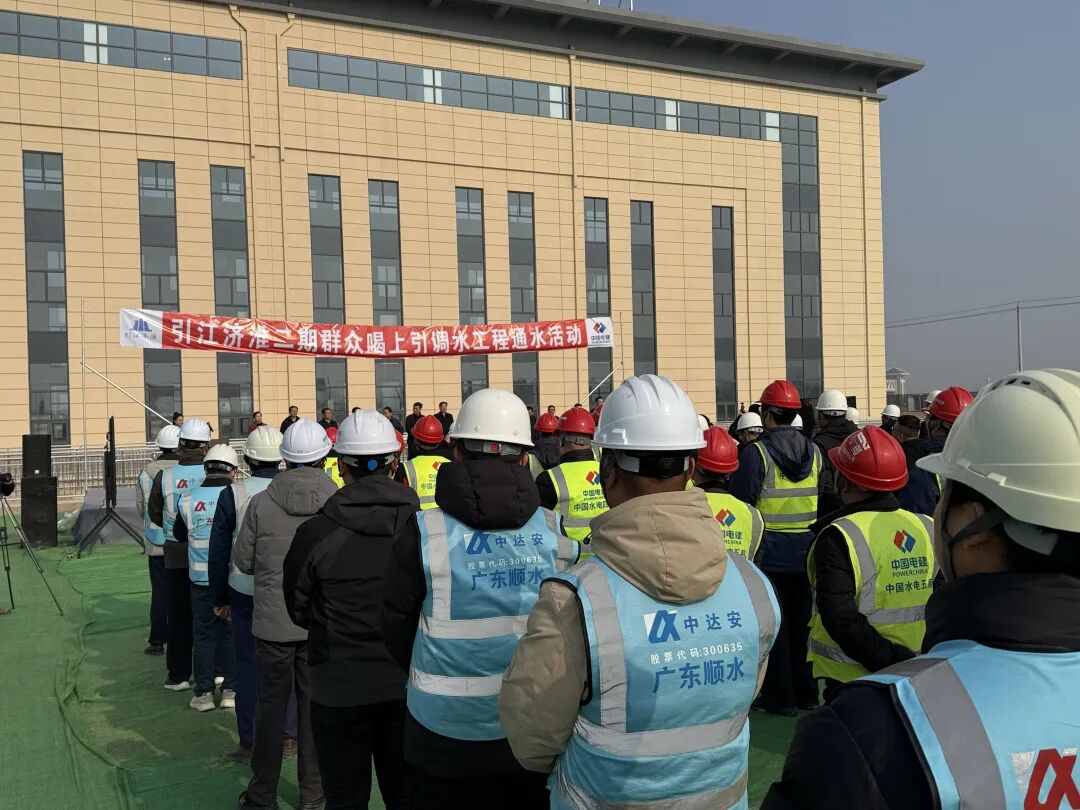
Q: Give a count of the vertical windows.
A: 11